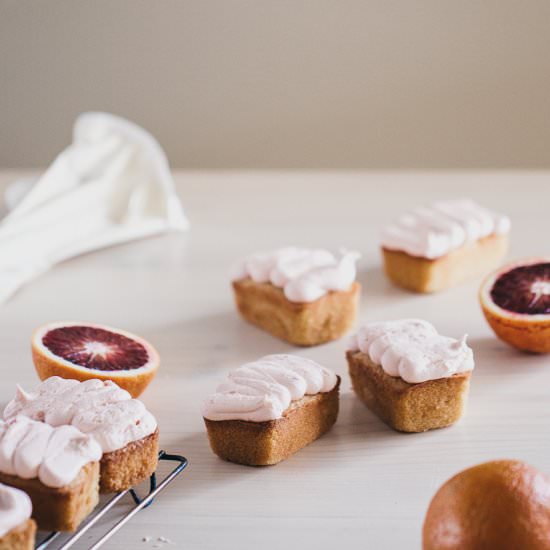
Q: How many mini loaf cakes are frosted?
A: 7